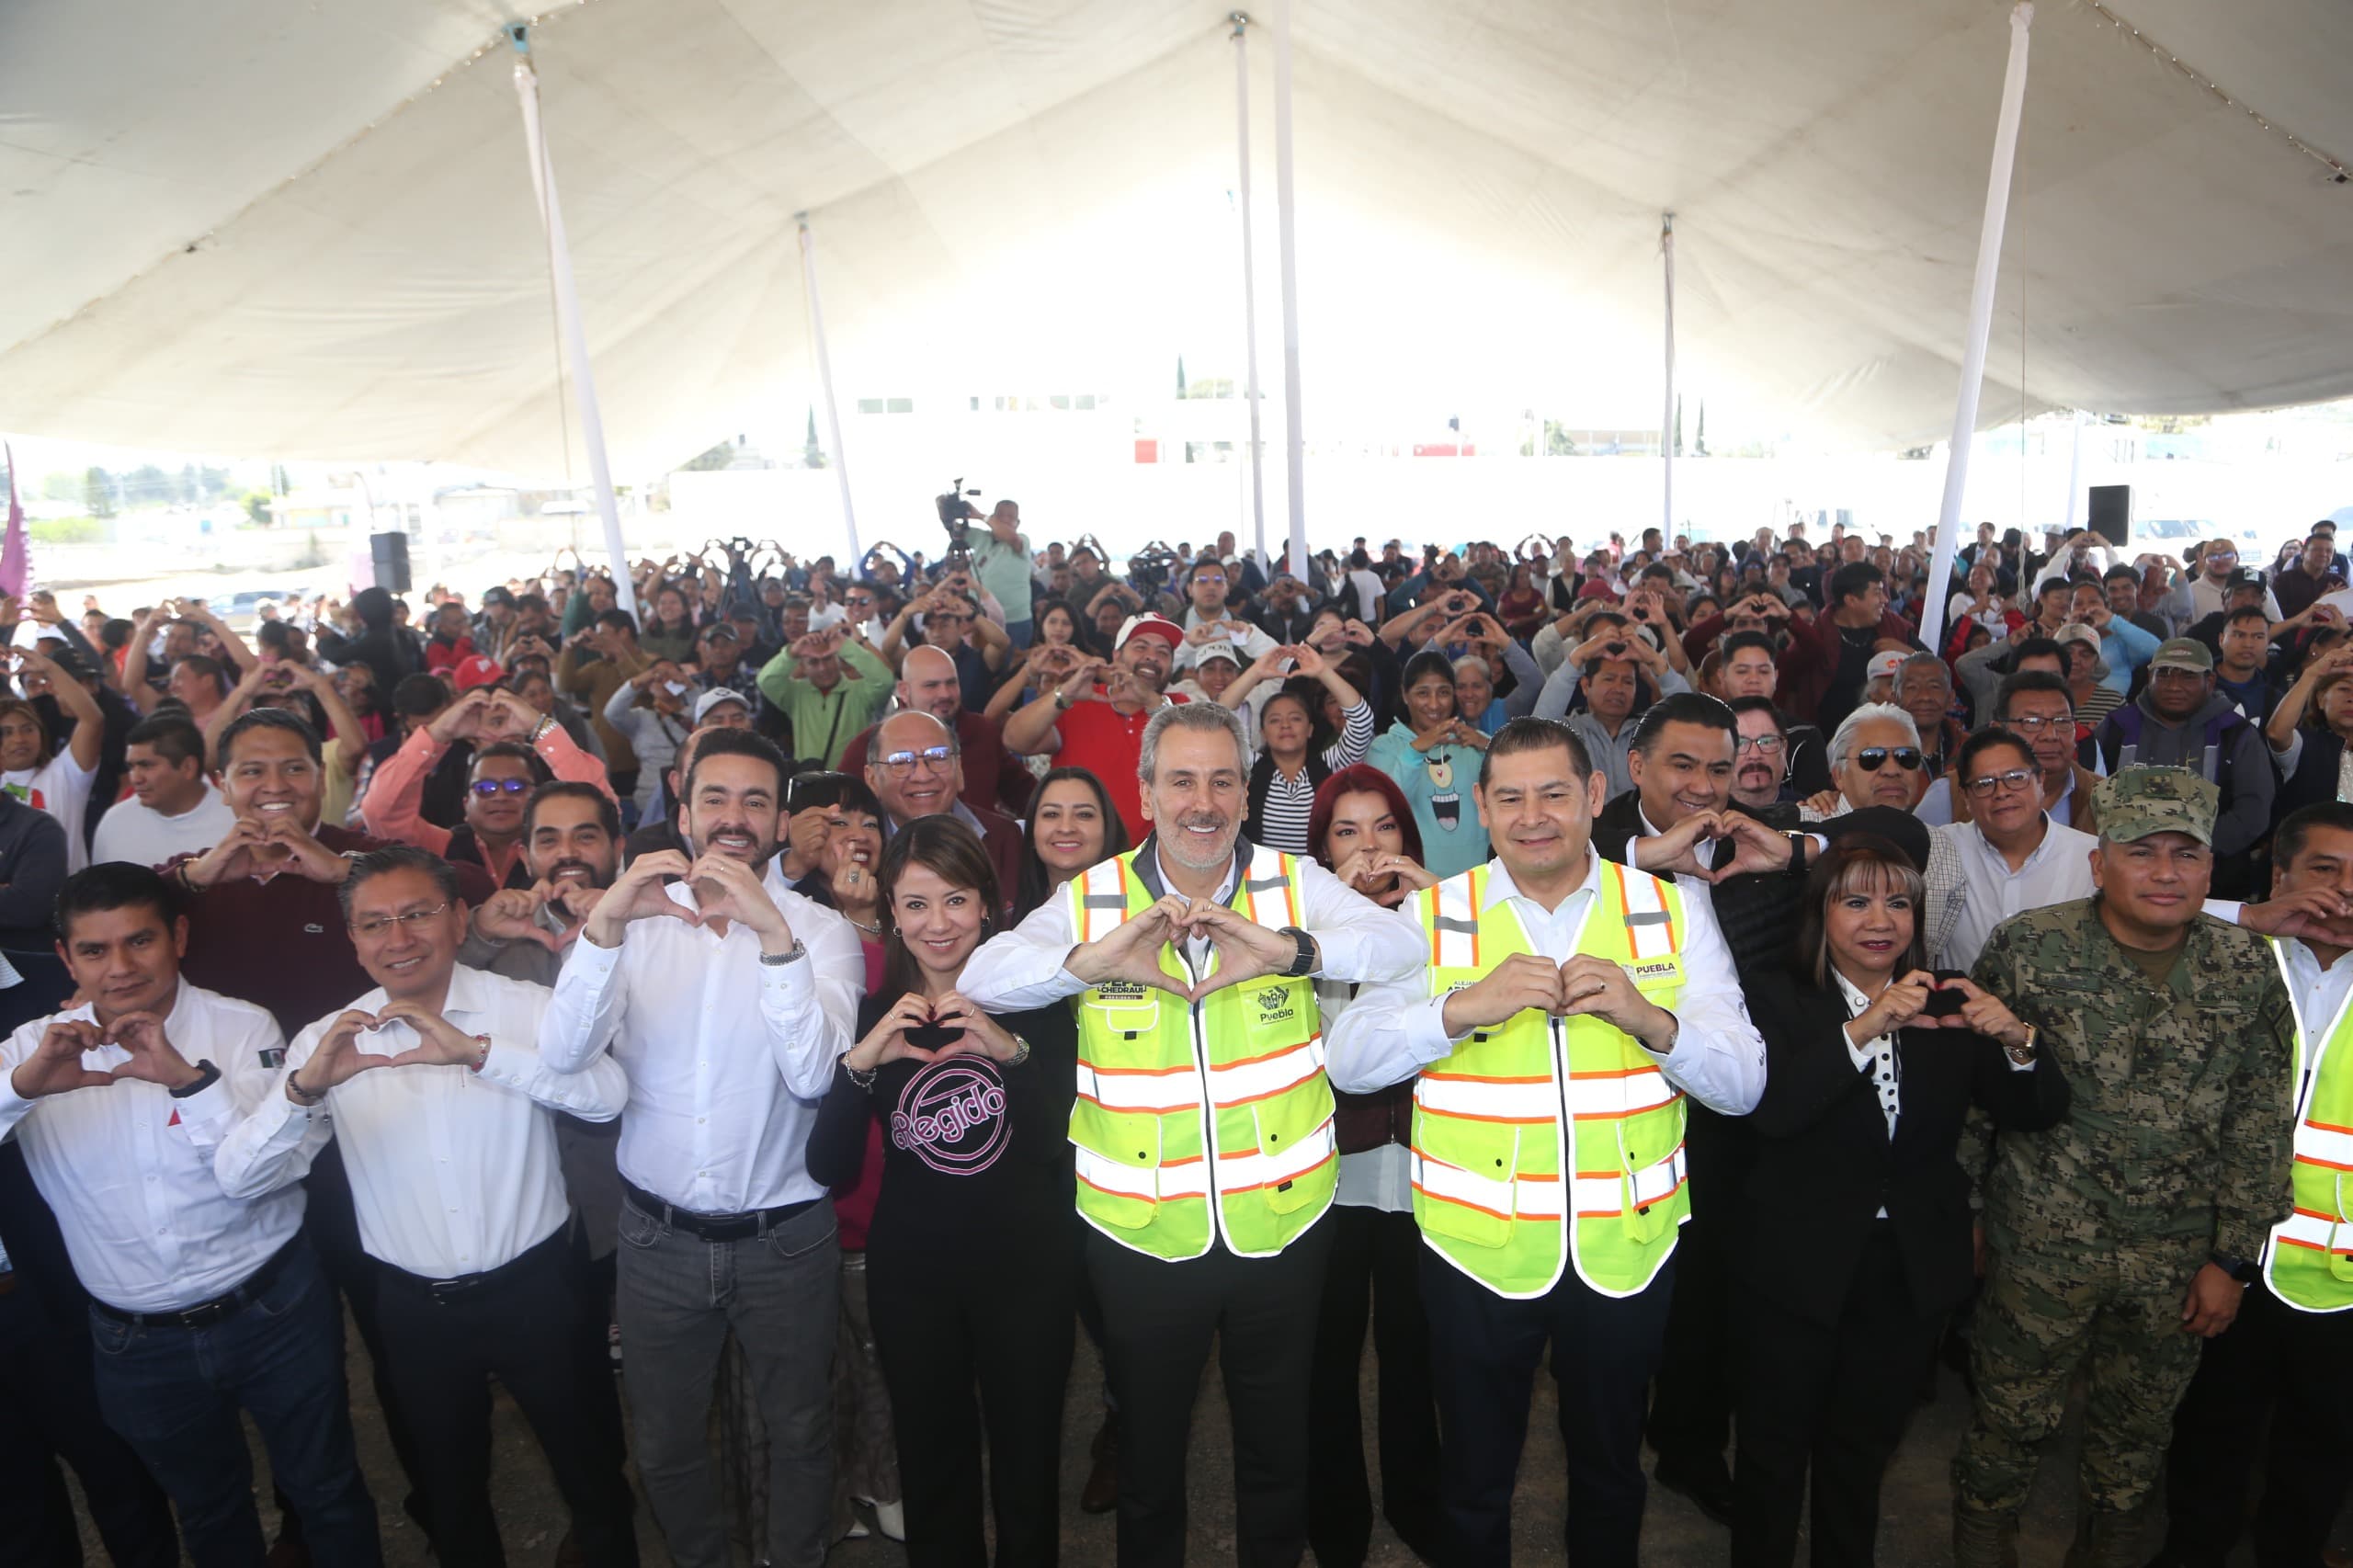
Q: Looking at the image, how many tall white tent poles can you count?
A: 6